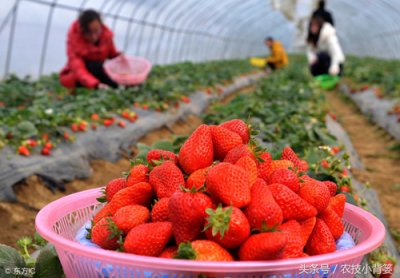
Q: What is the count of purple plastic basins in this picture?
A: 2